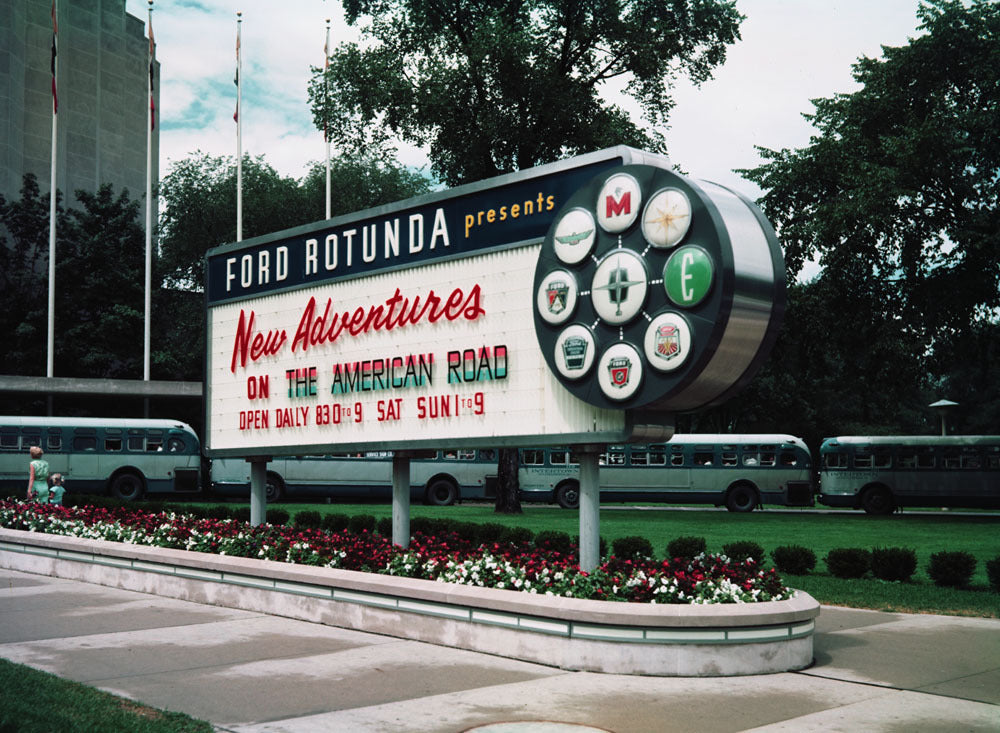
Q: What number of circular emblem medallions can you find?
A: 9